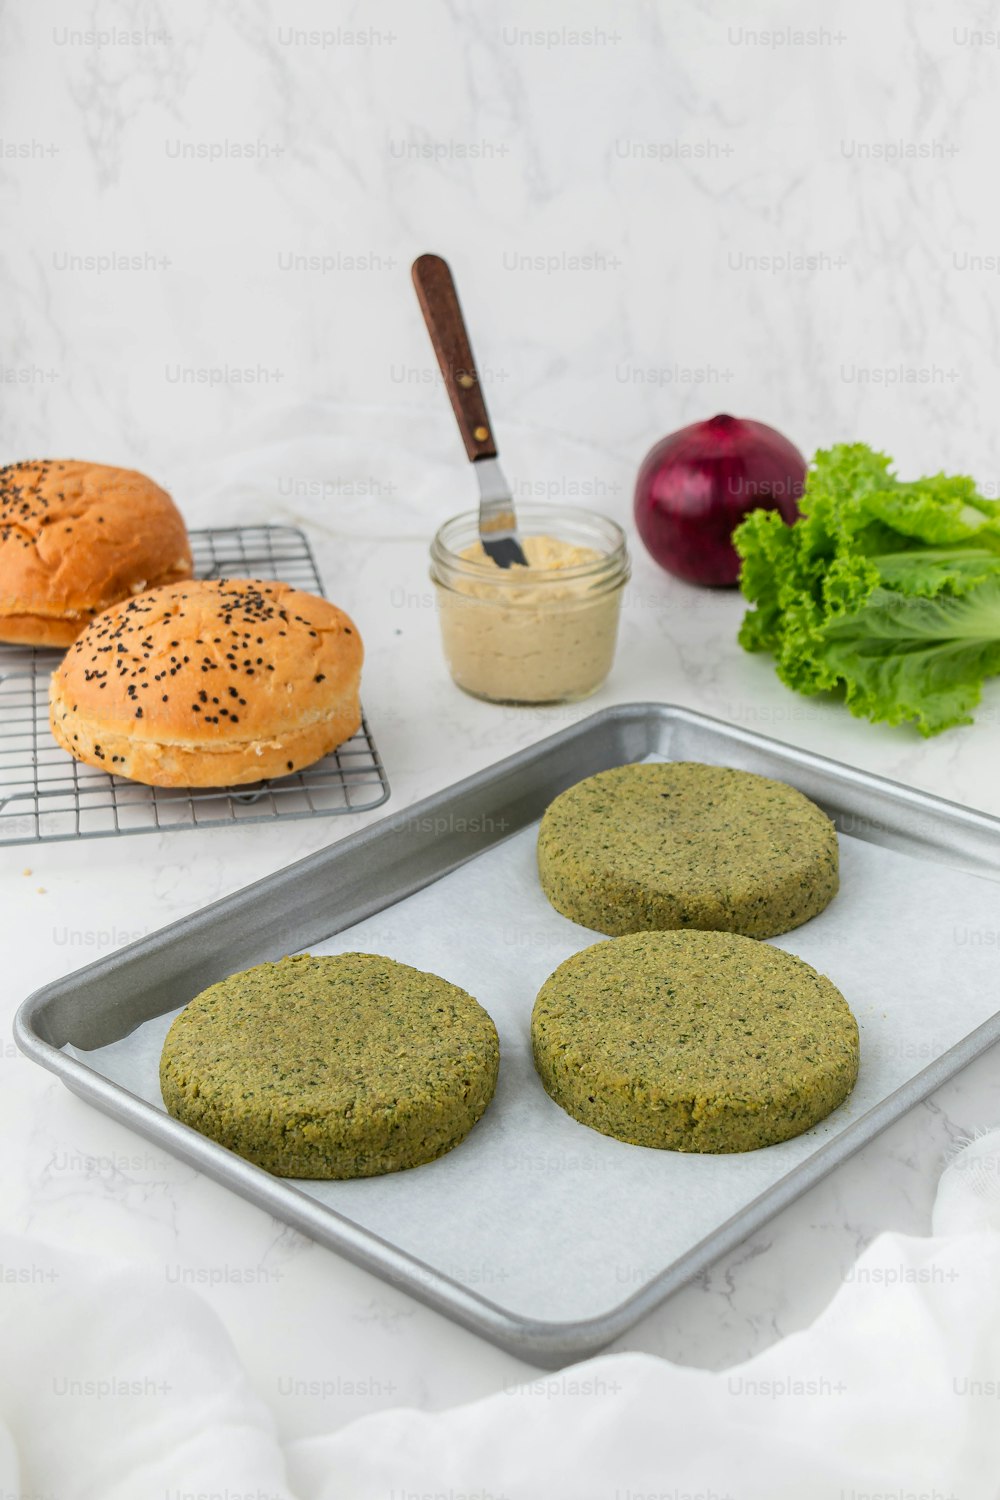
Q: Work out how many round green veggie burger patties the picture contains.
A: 3